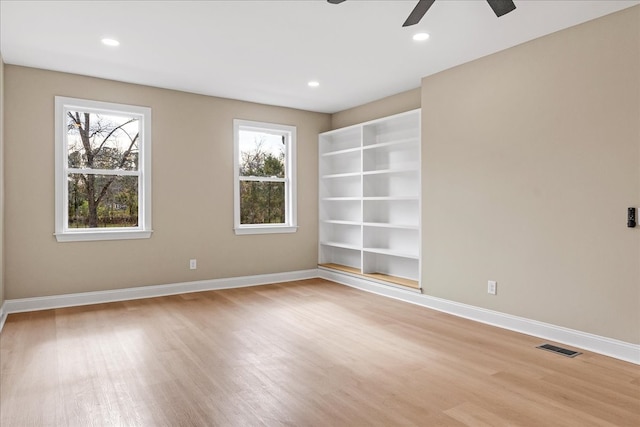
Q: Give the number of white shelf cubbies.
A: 12